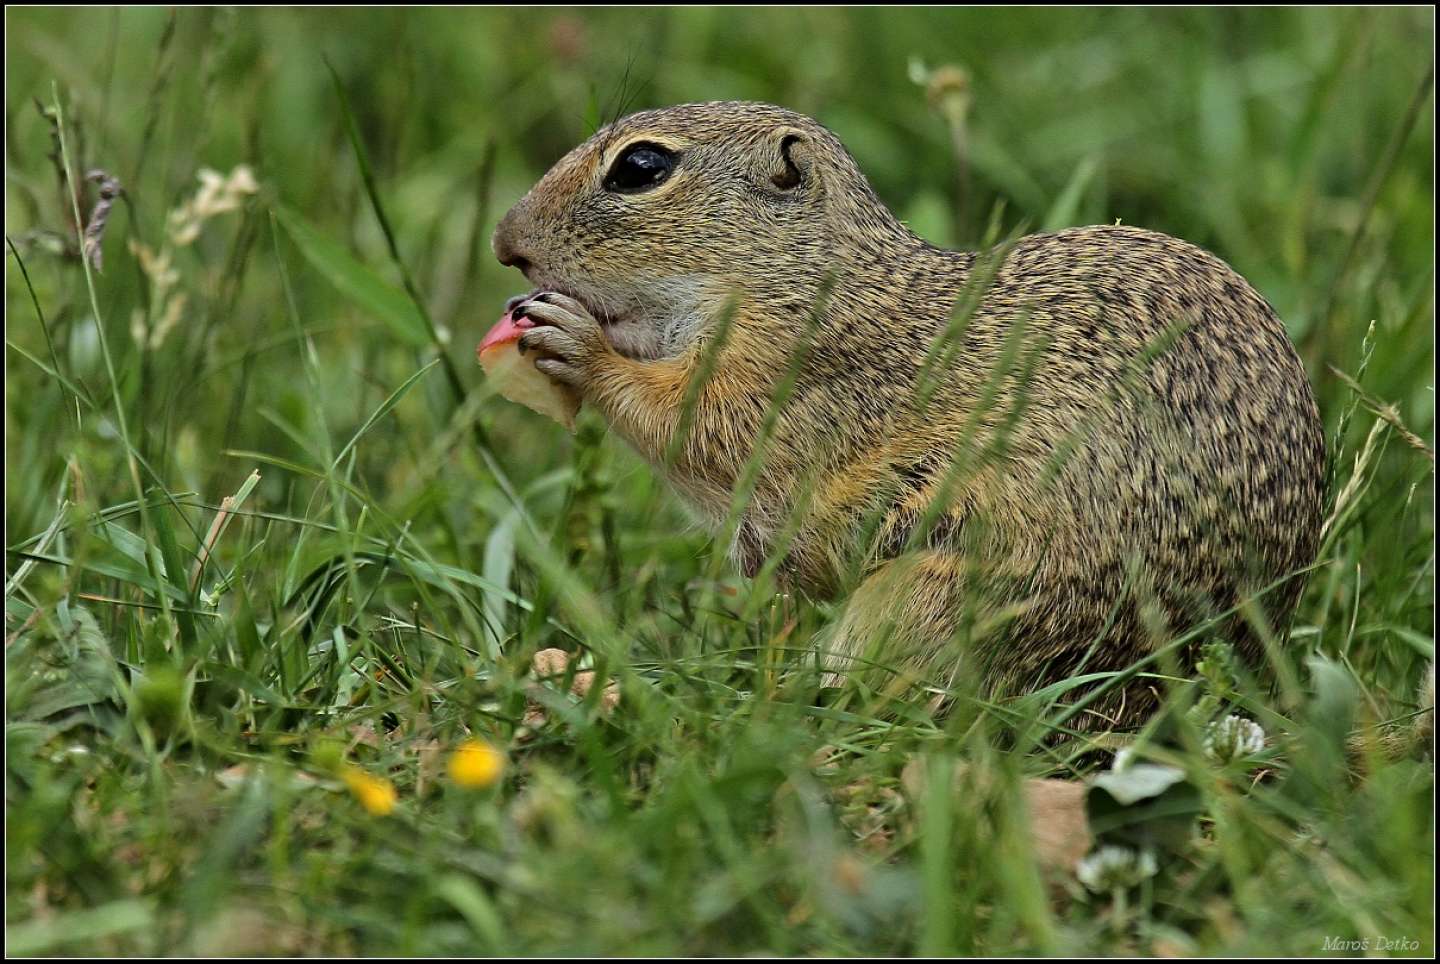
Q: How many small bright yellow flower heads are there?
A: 2